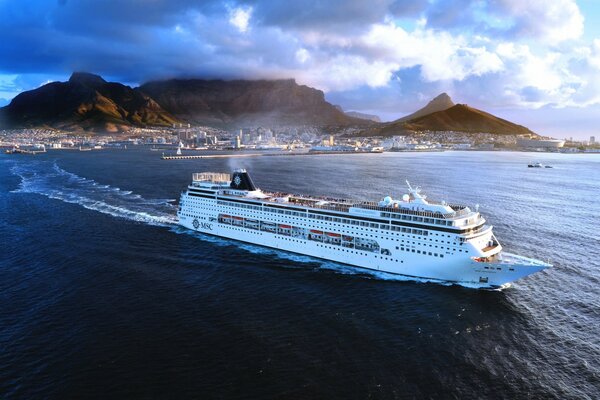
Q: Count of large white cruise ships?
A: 1